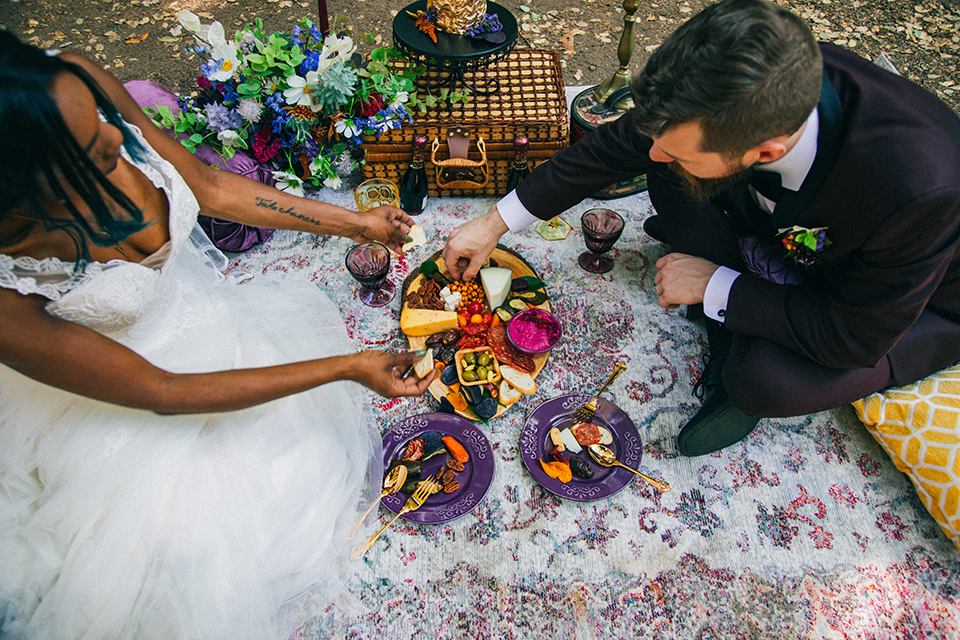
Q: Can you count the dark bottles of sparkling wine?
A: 2